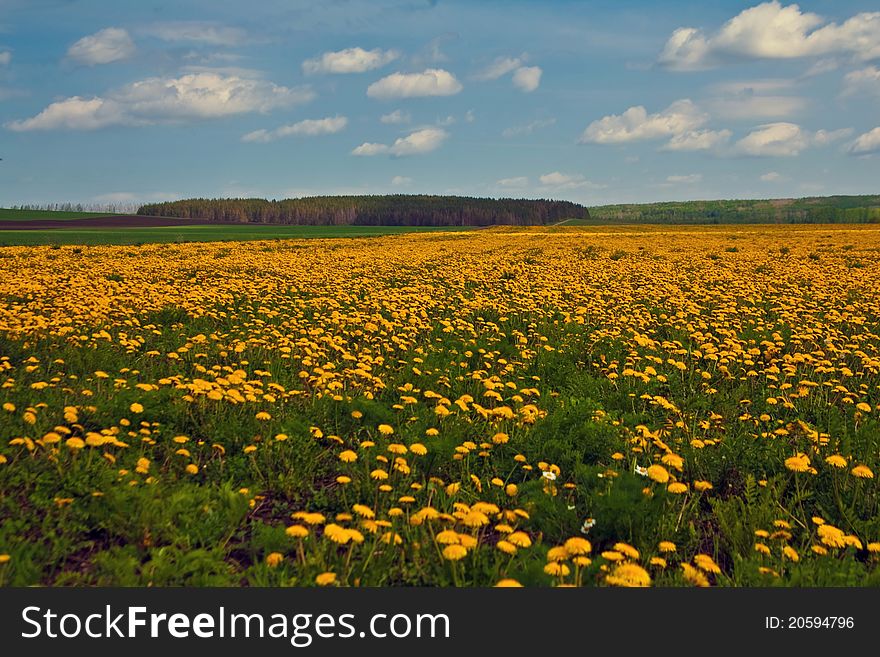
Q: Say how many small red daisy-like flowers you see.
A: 0